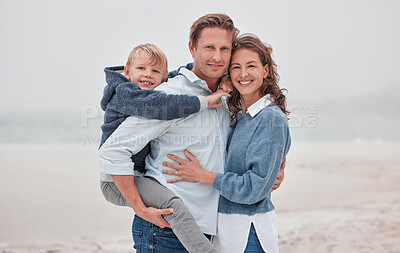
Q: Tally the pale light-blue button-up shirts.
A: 1